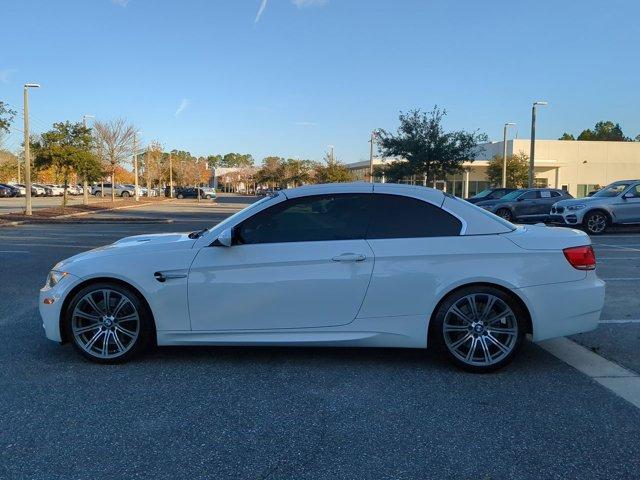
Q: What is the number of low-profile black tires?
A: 2